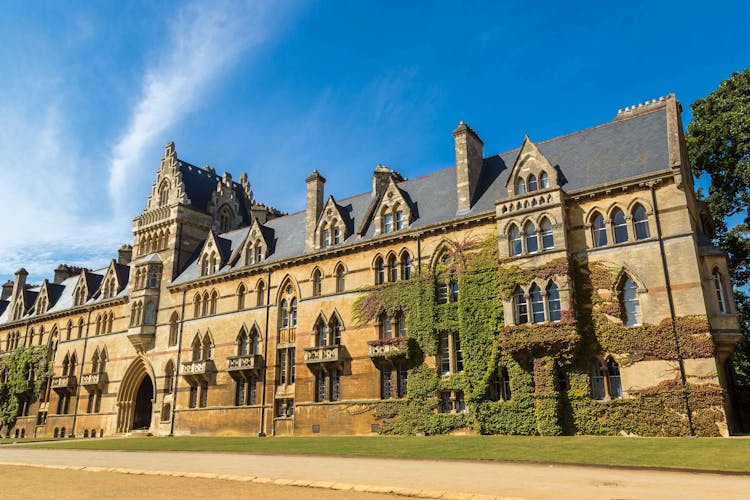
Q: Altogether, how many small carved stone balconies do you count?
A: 6